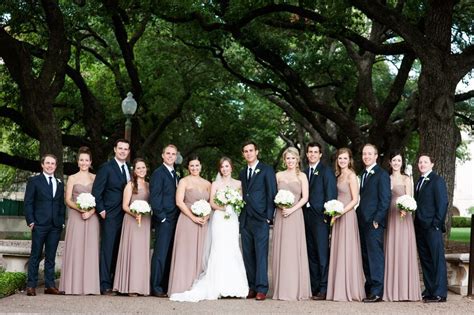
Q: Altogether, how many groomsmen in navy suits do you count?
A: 6